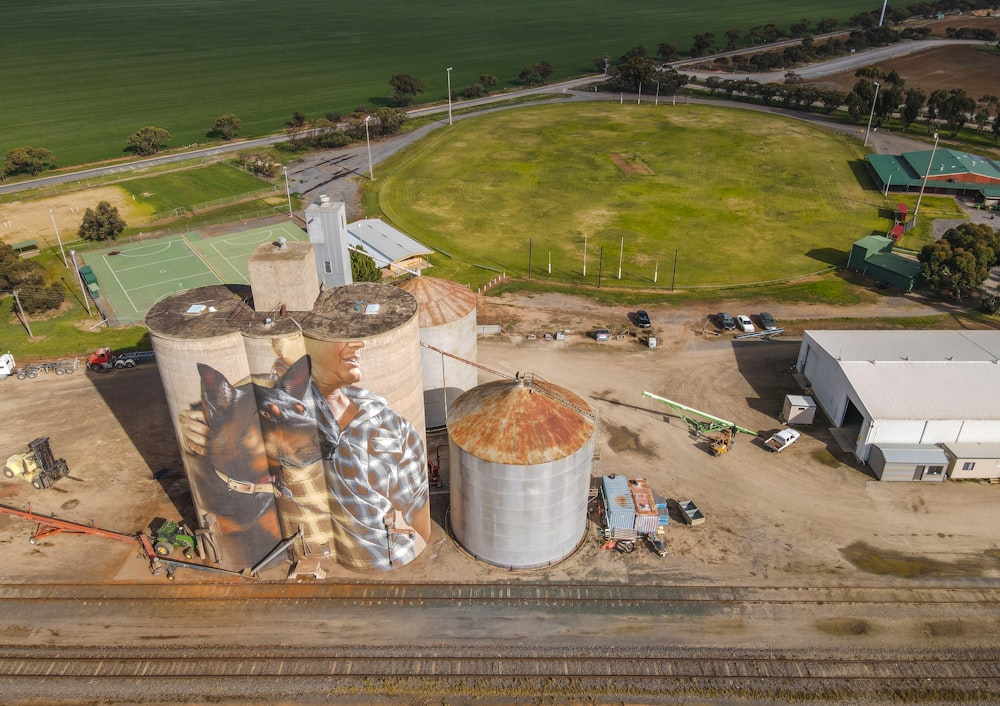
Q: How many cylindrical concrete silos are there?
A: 3